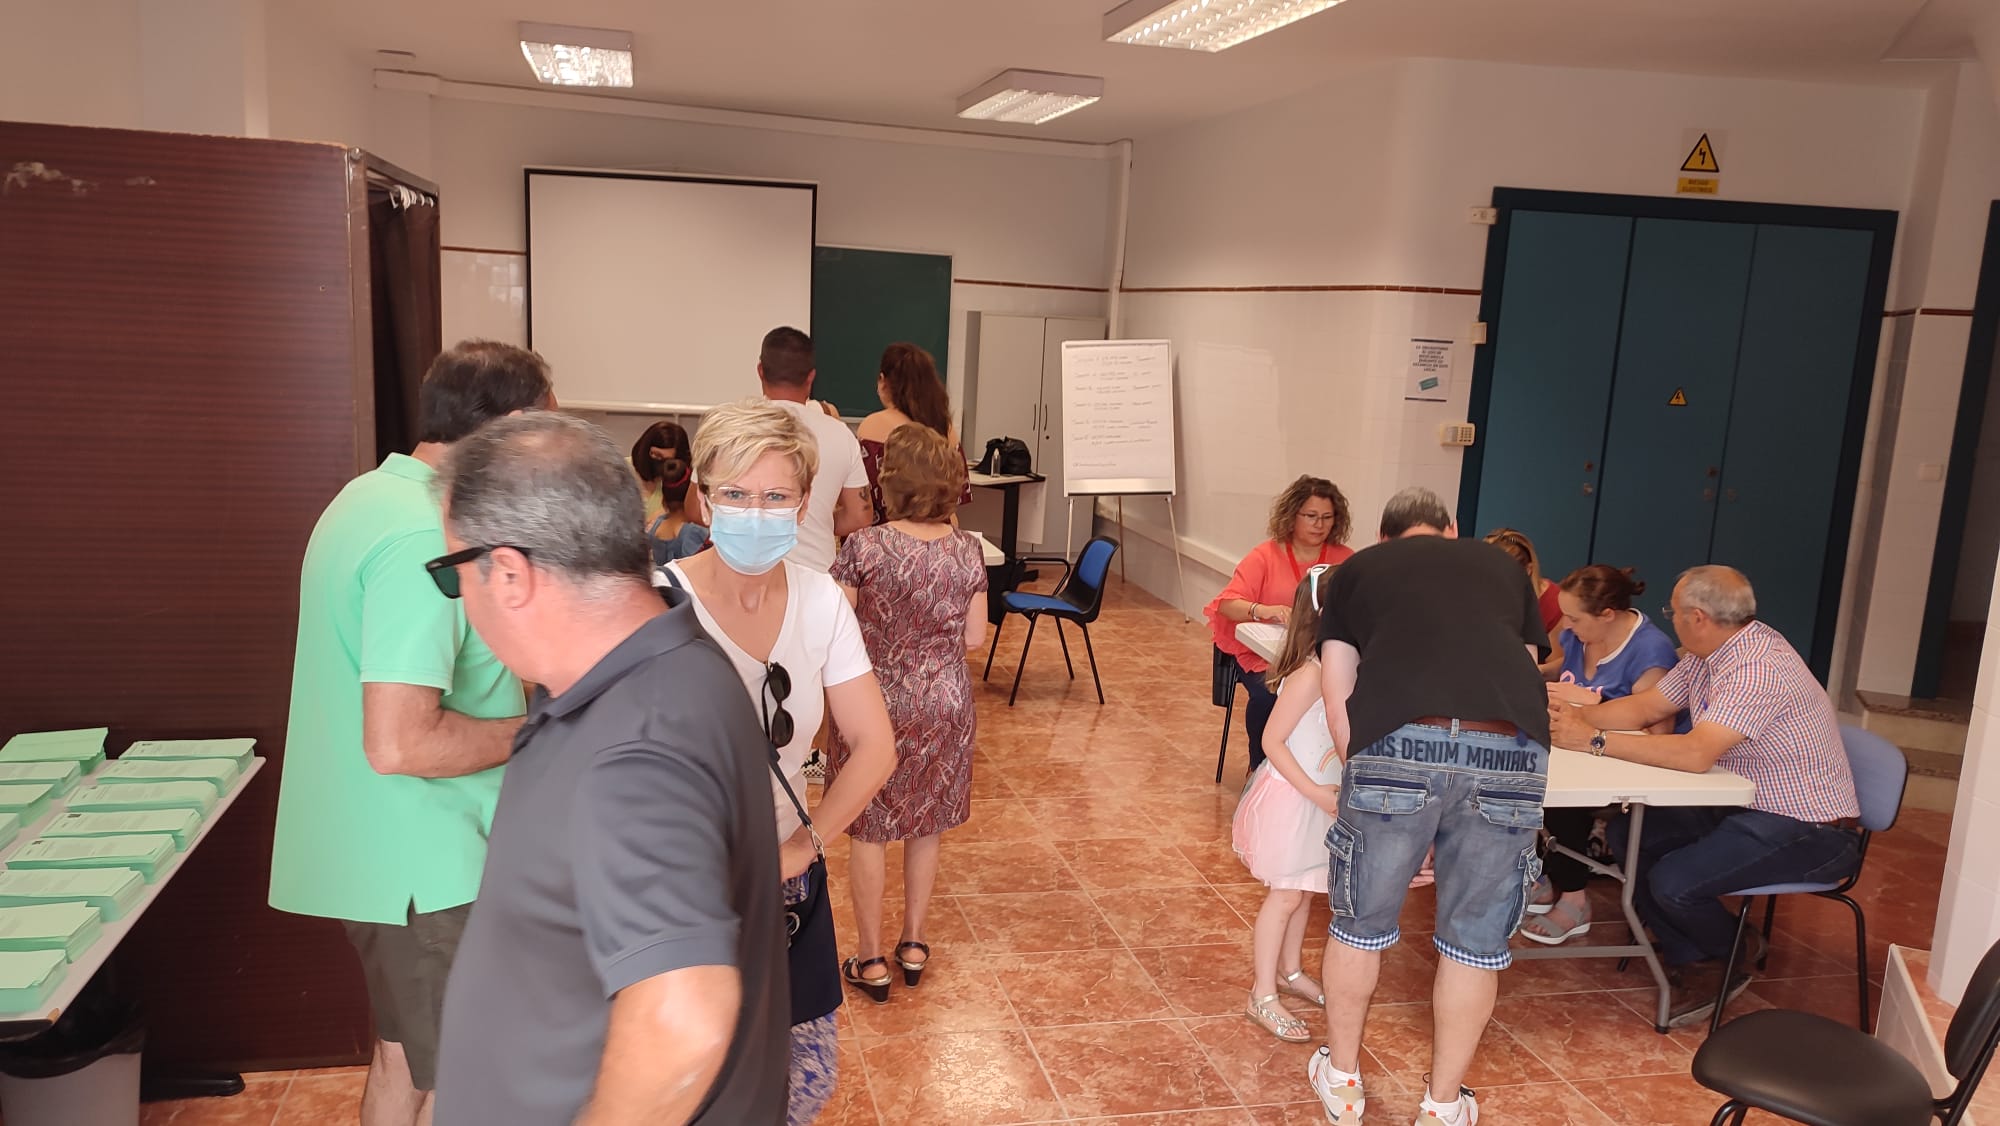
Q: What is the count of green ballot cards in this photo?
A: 12